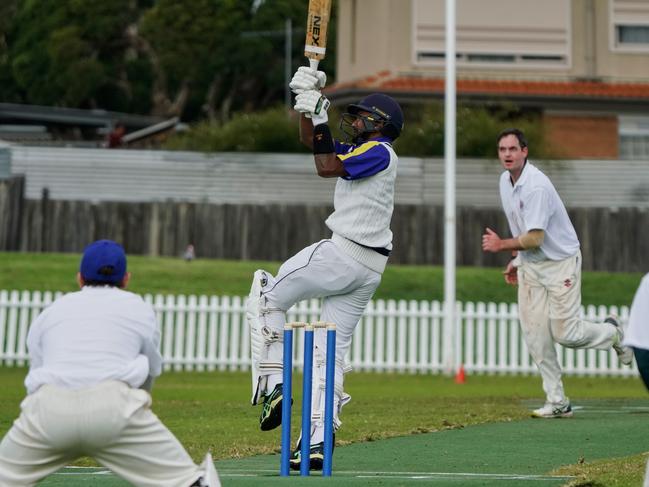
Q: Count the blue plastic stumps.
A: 3